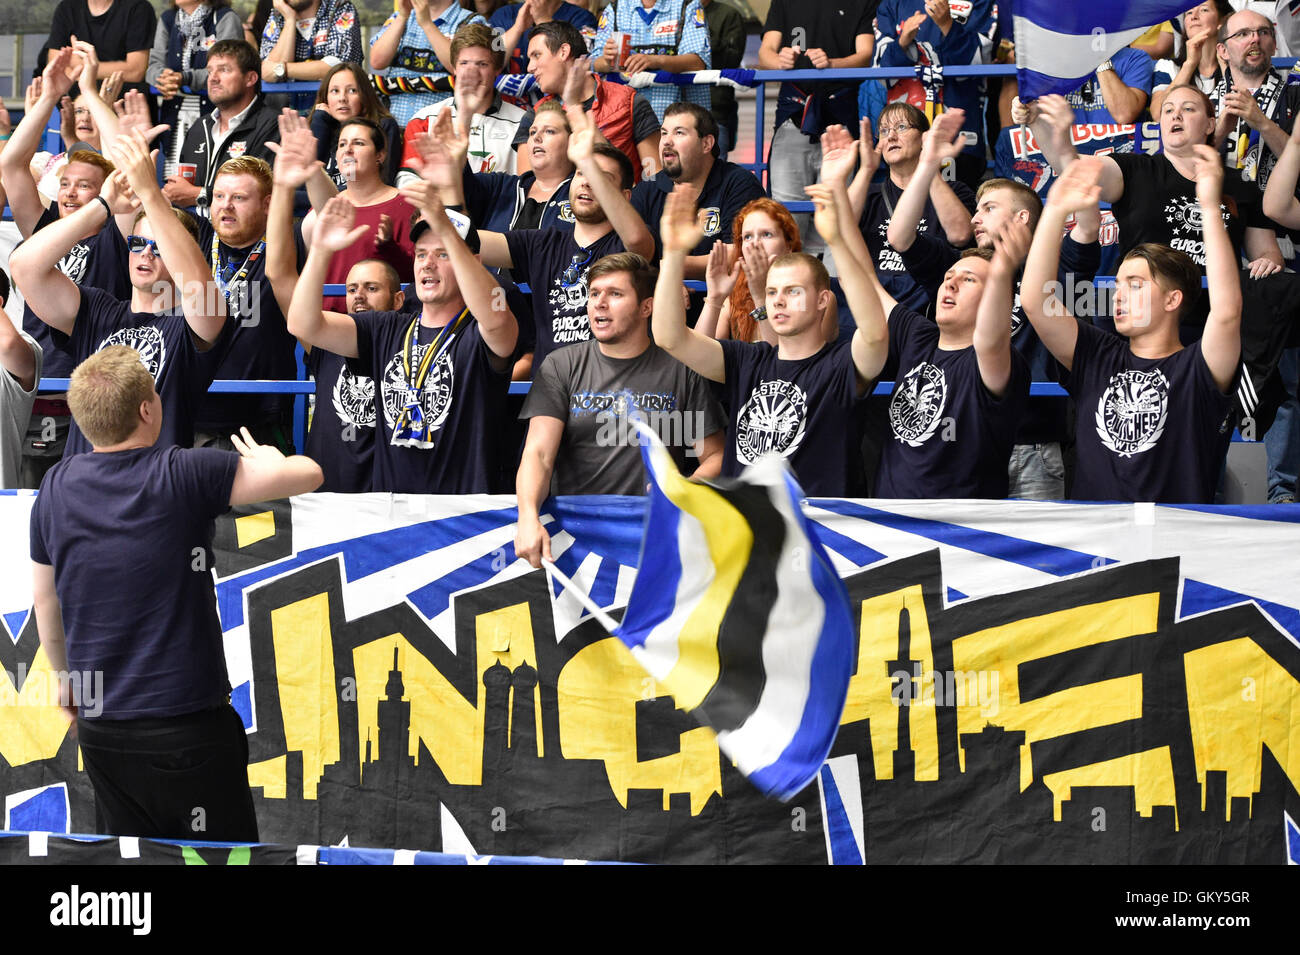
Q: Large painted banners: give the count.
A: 1